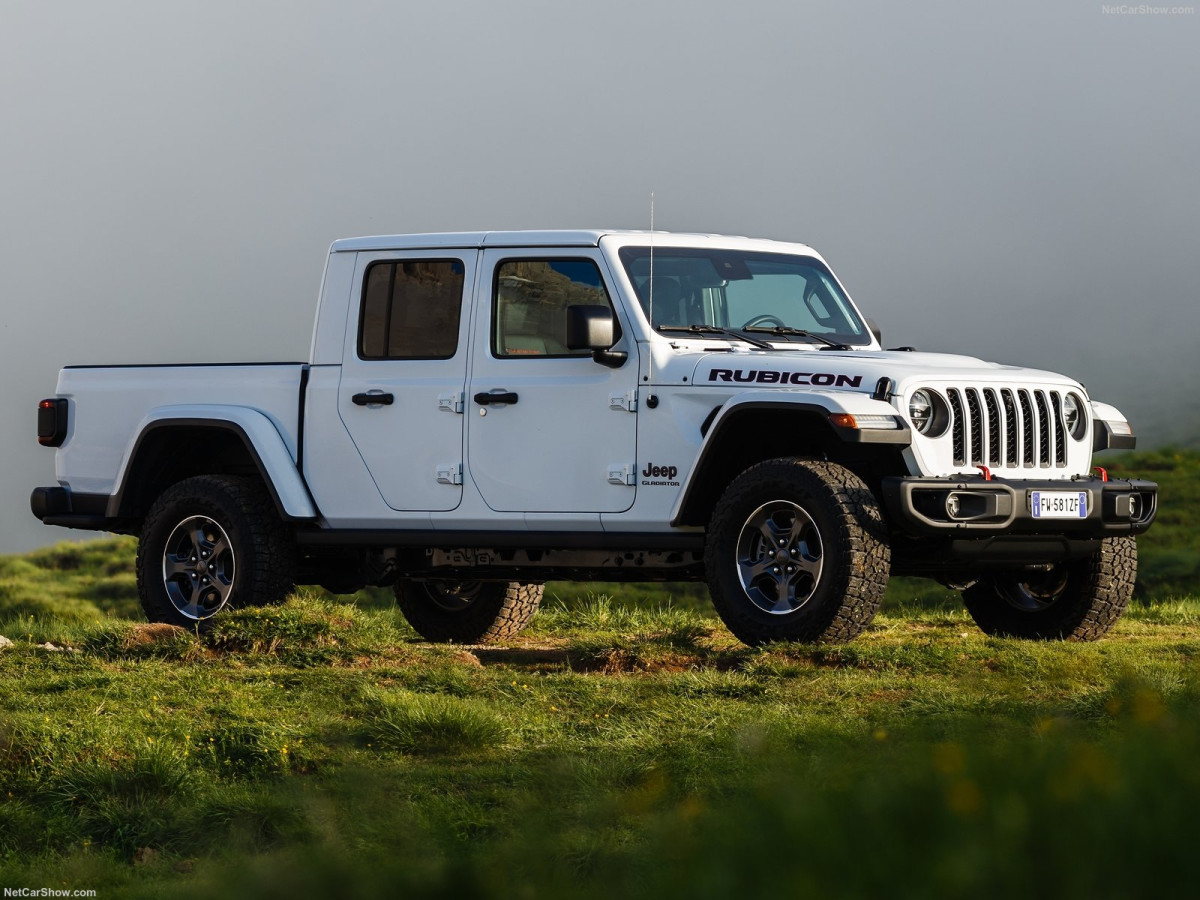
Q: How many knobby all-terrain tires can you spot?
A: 4